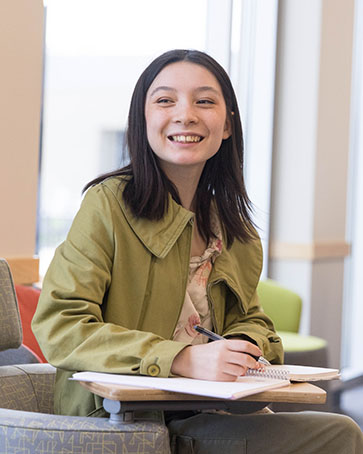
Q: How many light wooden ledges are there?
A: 2